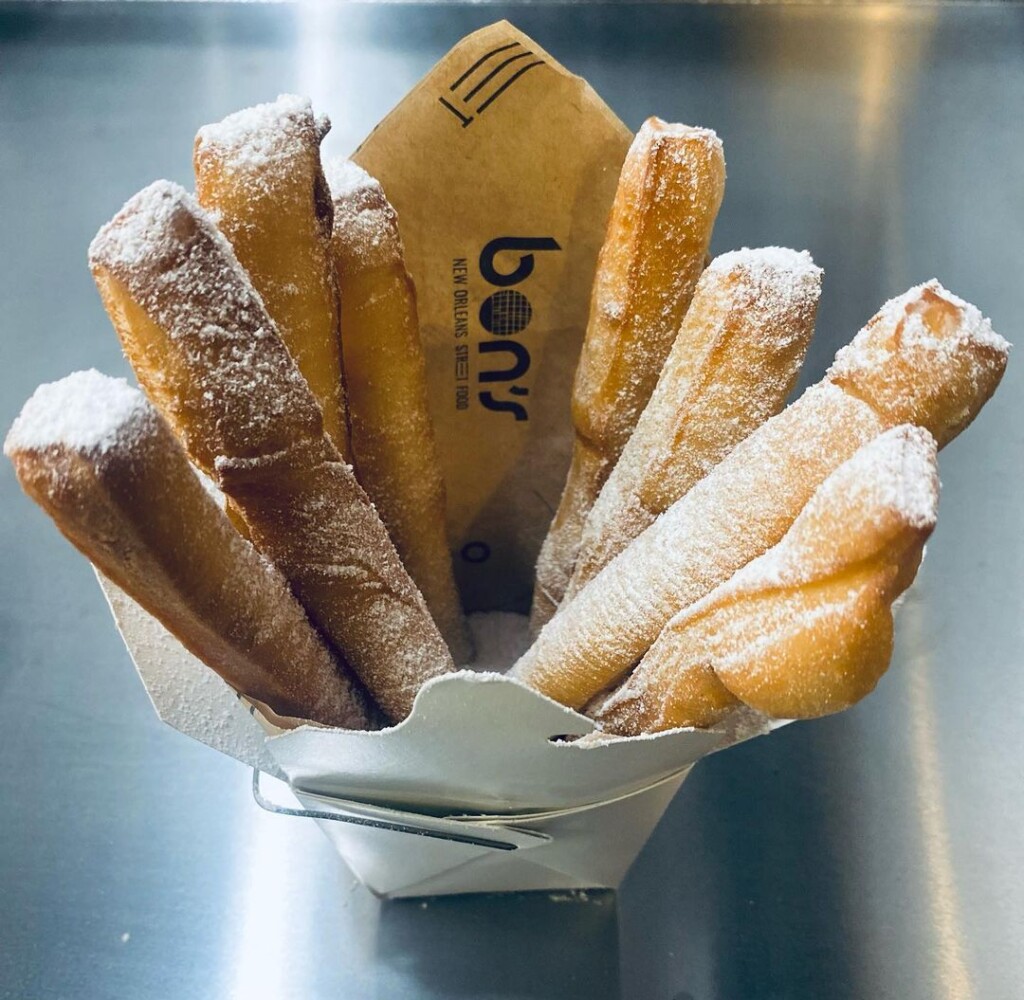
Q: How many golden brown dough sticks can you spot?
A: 8